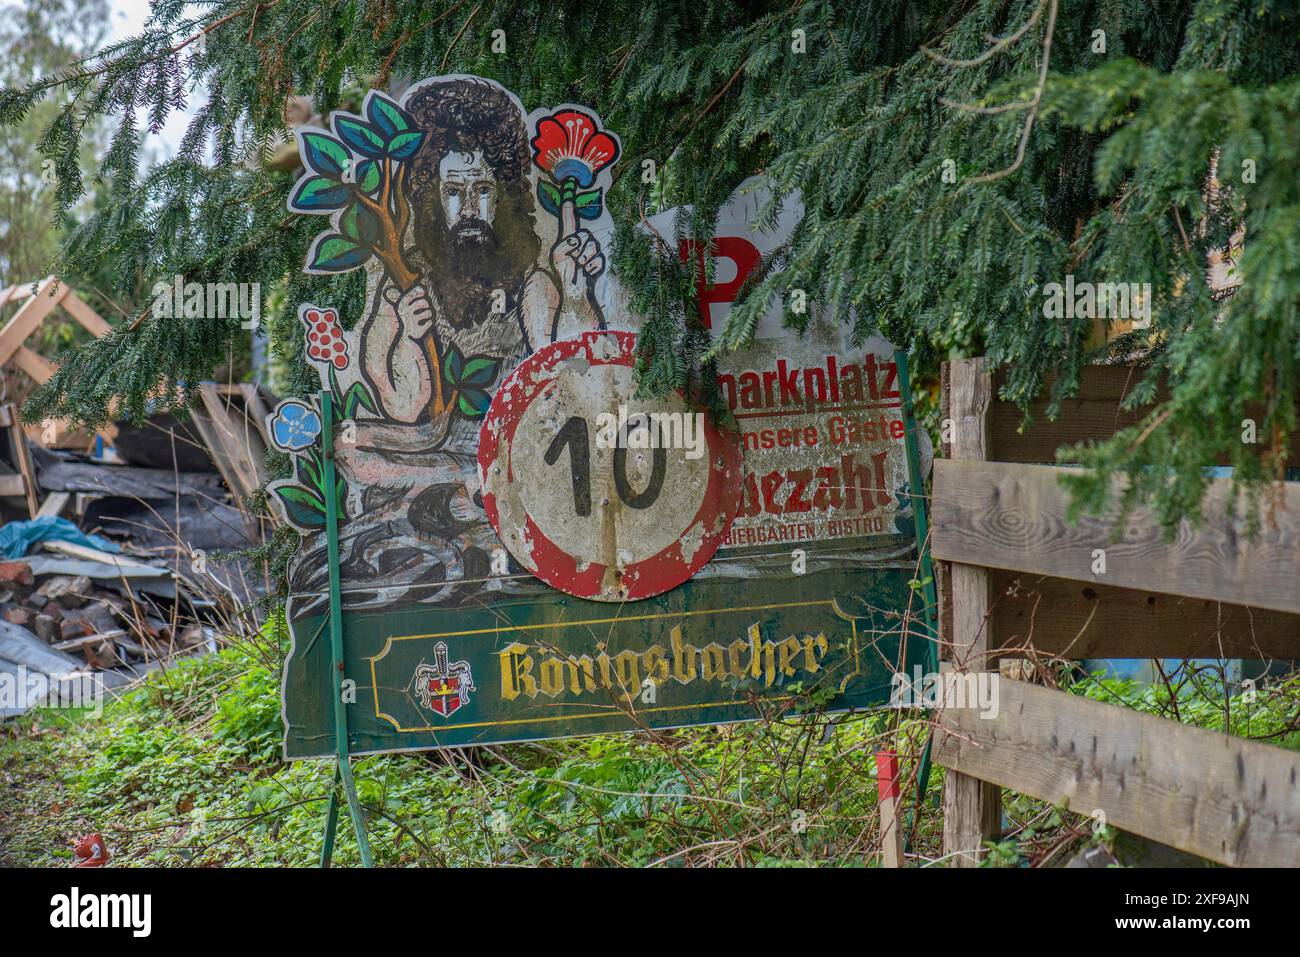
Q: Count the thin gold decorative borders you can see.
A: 1